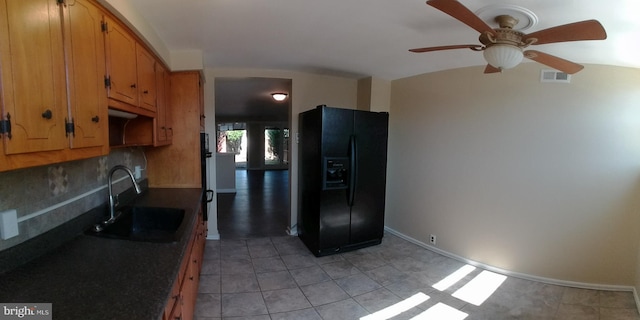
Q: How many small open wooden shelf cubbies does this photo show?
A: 1